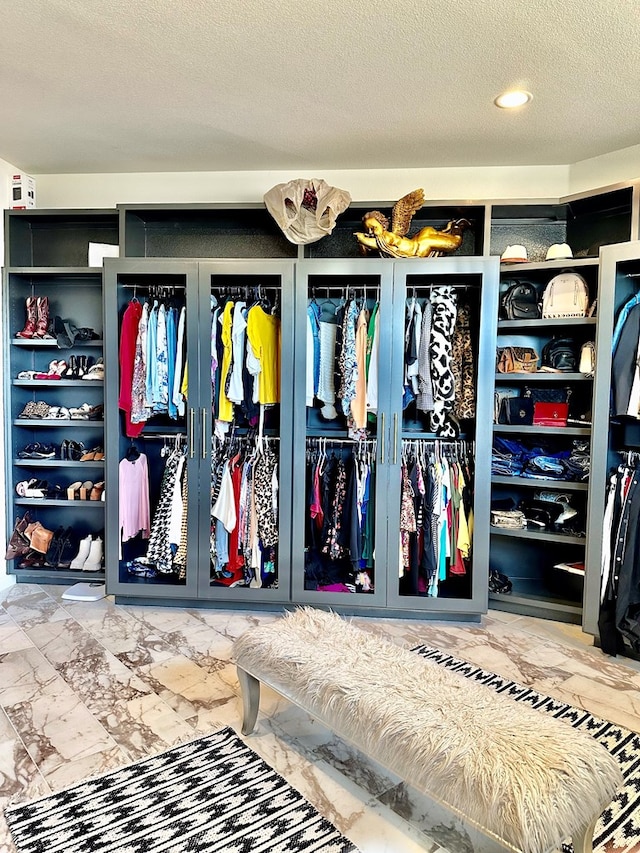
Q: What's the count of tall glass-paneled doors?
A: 4